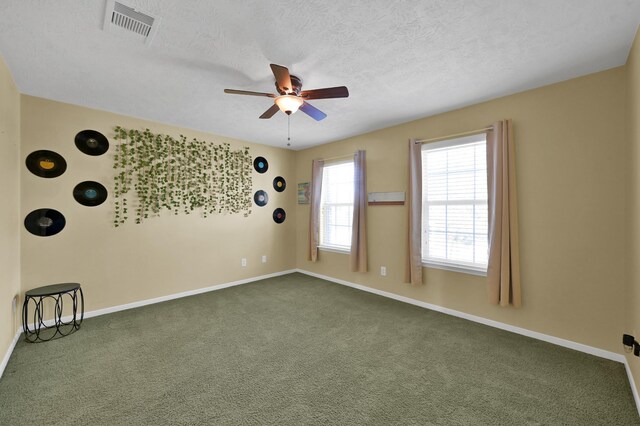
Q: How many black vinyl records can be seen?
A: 8